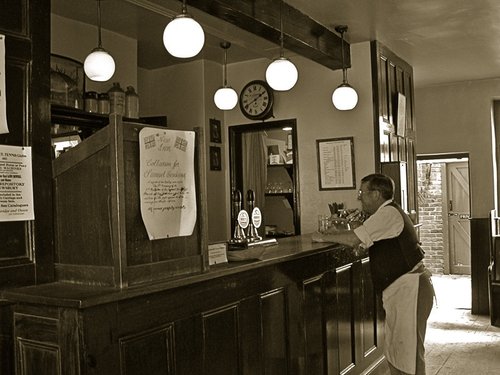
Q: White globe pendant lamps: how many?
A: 5